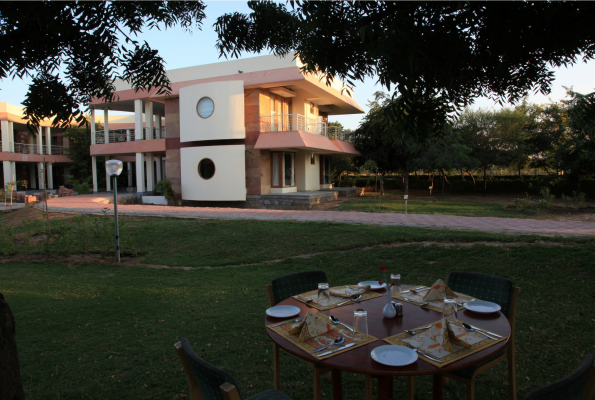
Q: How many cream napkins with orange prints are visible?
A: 4